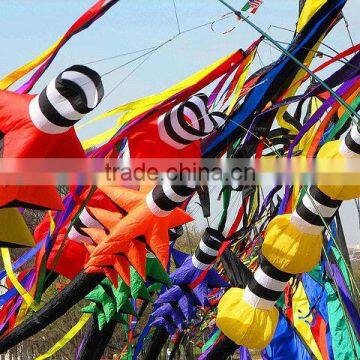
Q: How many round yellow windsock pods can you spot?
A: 3